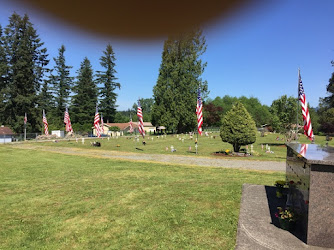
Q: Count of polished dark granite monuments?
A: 1